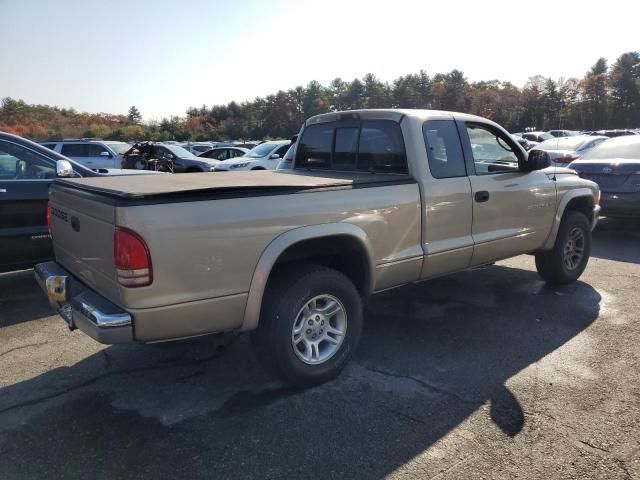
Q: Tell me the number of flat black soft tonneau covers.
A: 1